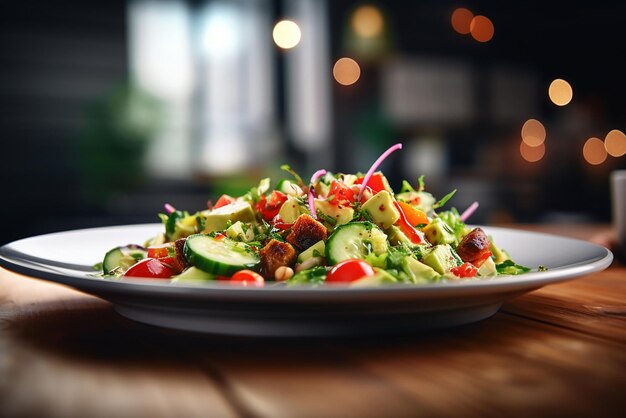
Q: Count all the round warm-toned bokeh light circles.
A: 10